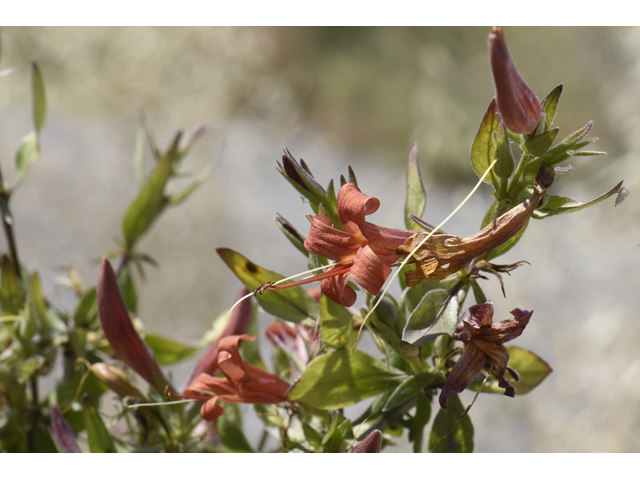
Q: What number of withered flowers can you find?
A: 2